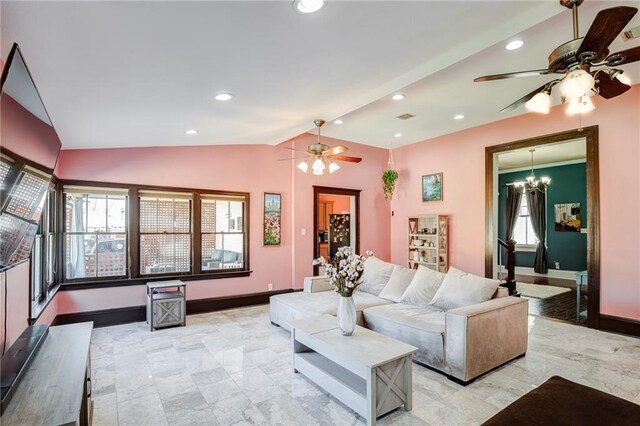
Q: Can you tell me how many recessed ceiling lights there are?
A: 8